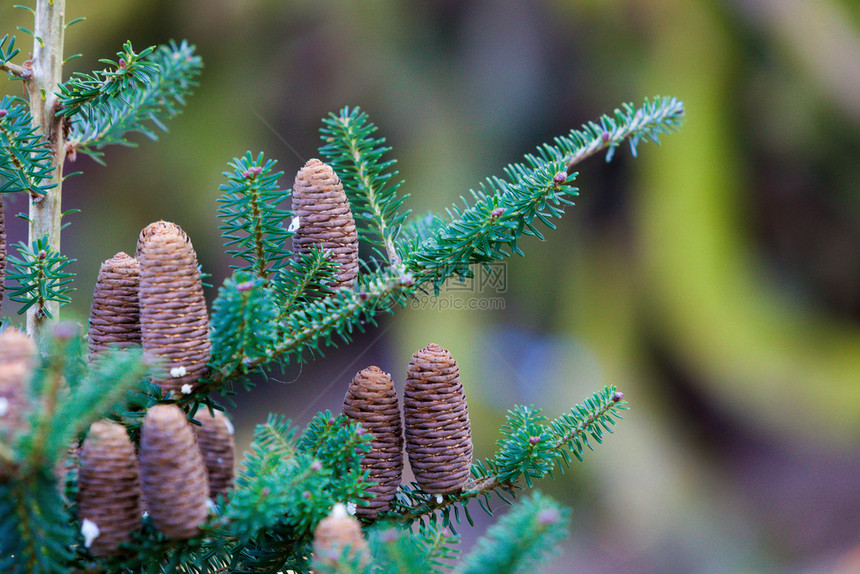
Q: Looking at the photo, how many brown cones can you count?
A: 11